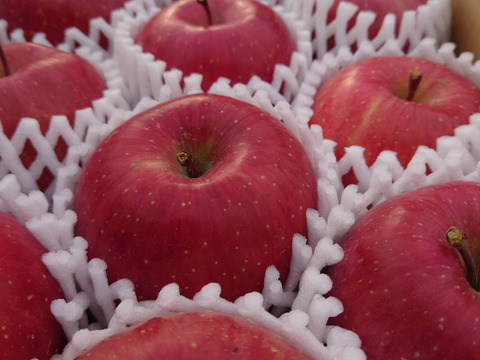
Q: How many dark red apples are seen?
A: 9